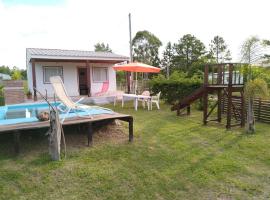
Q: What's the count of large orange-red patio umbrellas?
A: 1